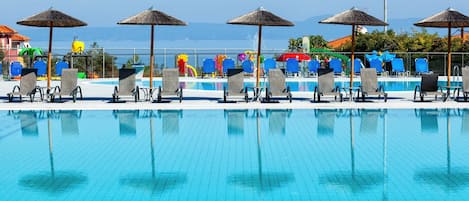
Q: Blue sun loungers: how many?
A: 15